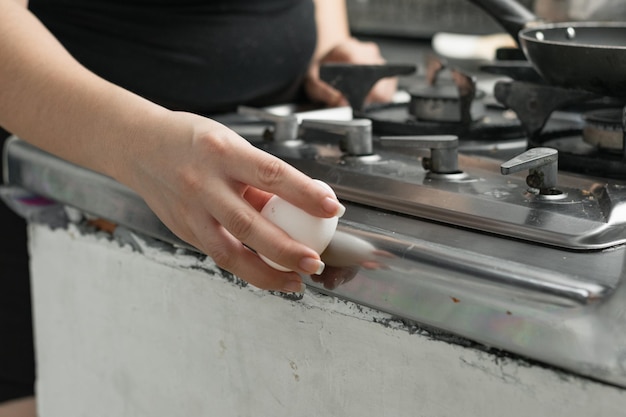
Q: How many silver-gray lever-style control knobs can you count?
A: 4